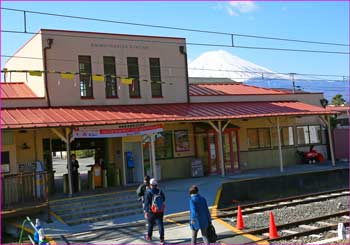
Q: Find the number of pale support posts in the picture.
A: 5